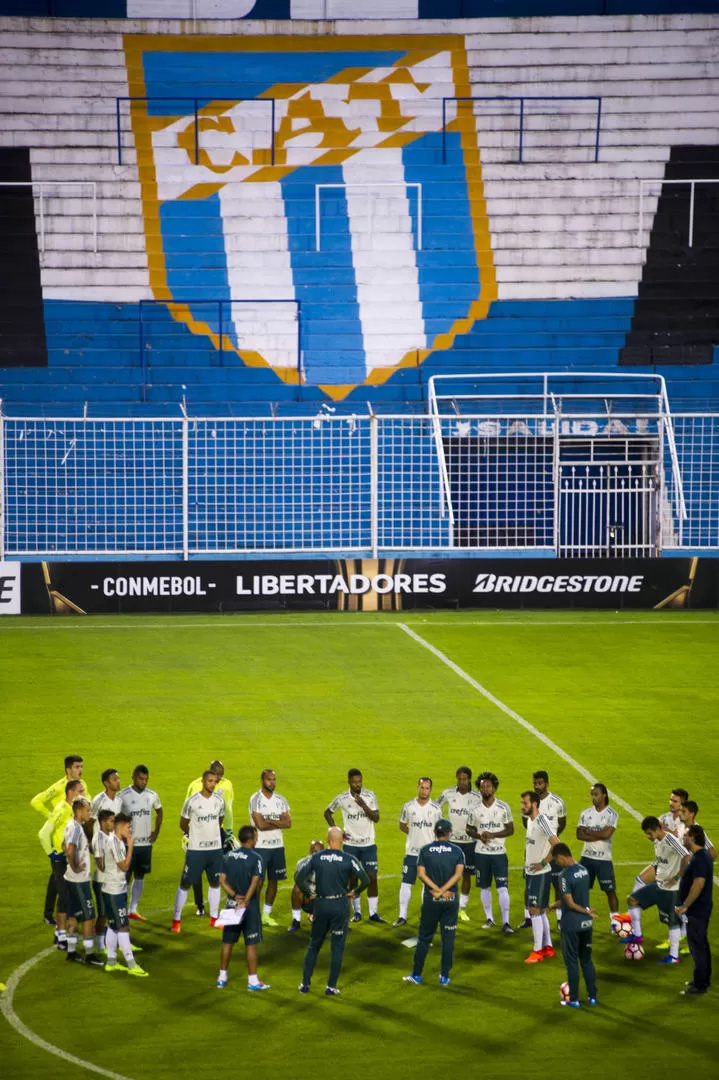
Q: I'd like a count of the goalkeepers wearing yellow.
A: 3